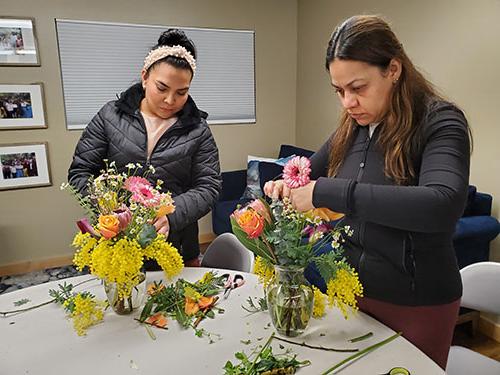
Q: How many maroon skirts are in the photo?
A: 1